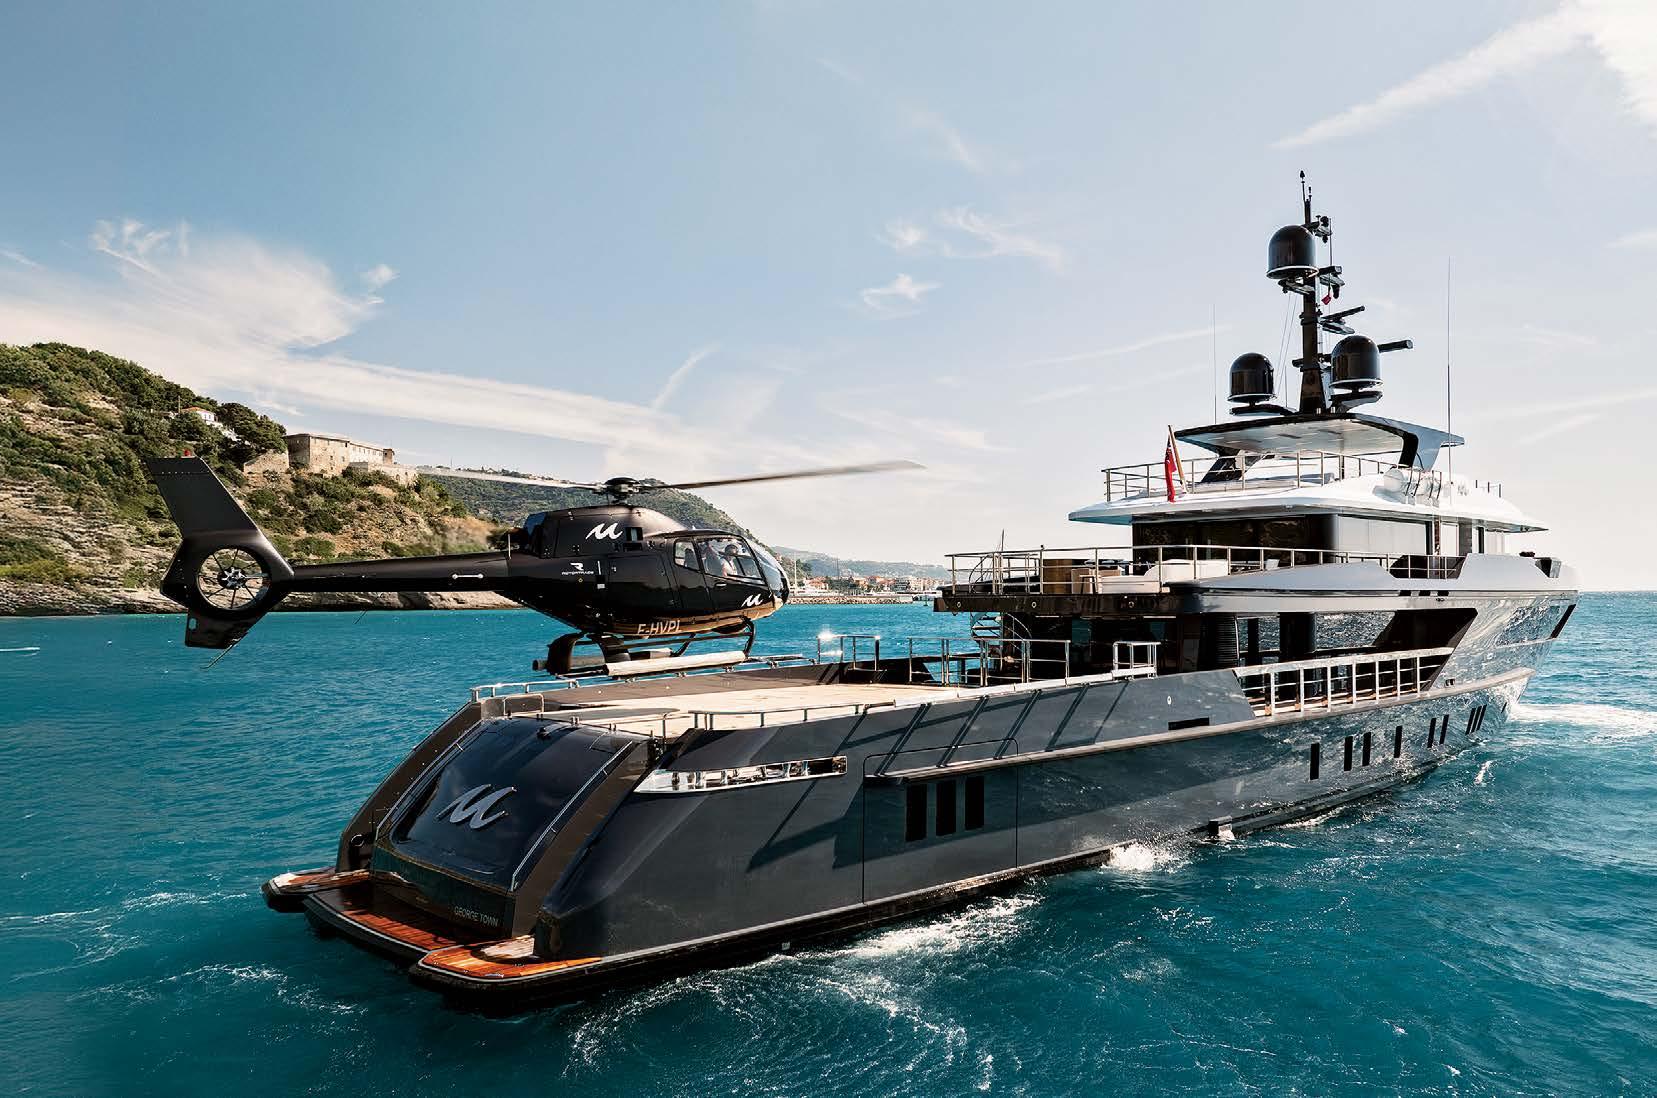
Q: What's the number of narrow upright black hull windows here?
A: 12